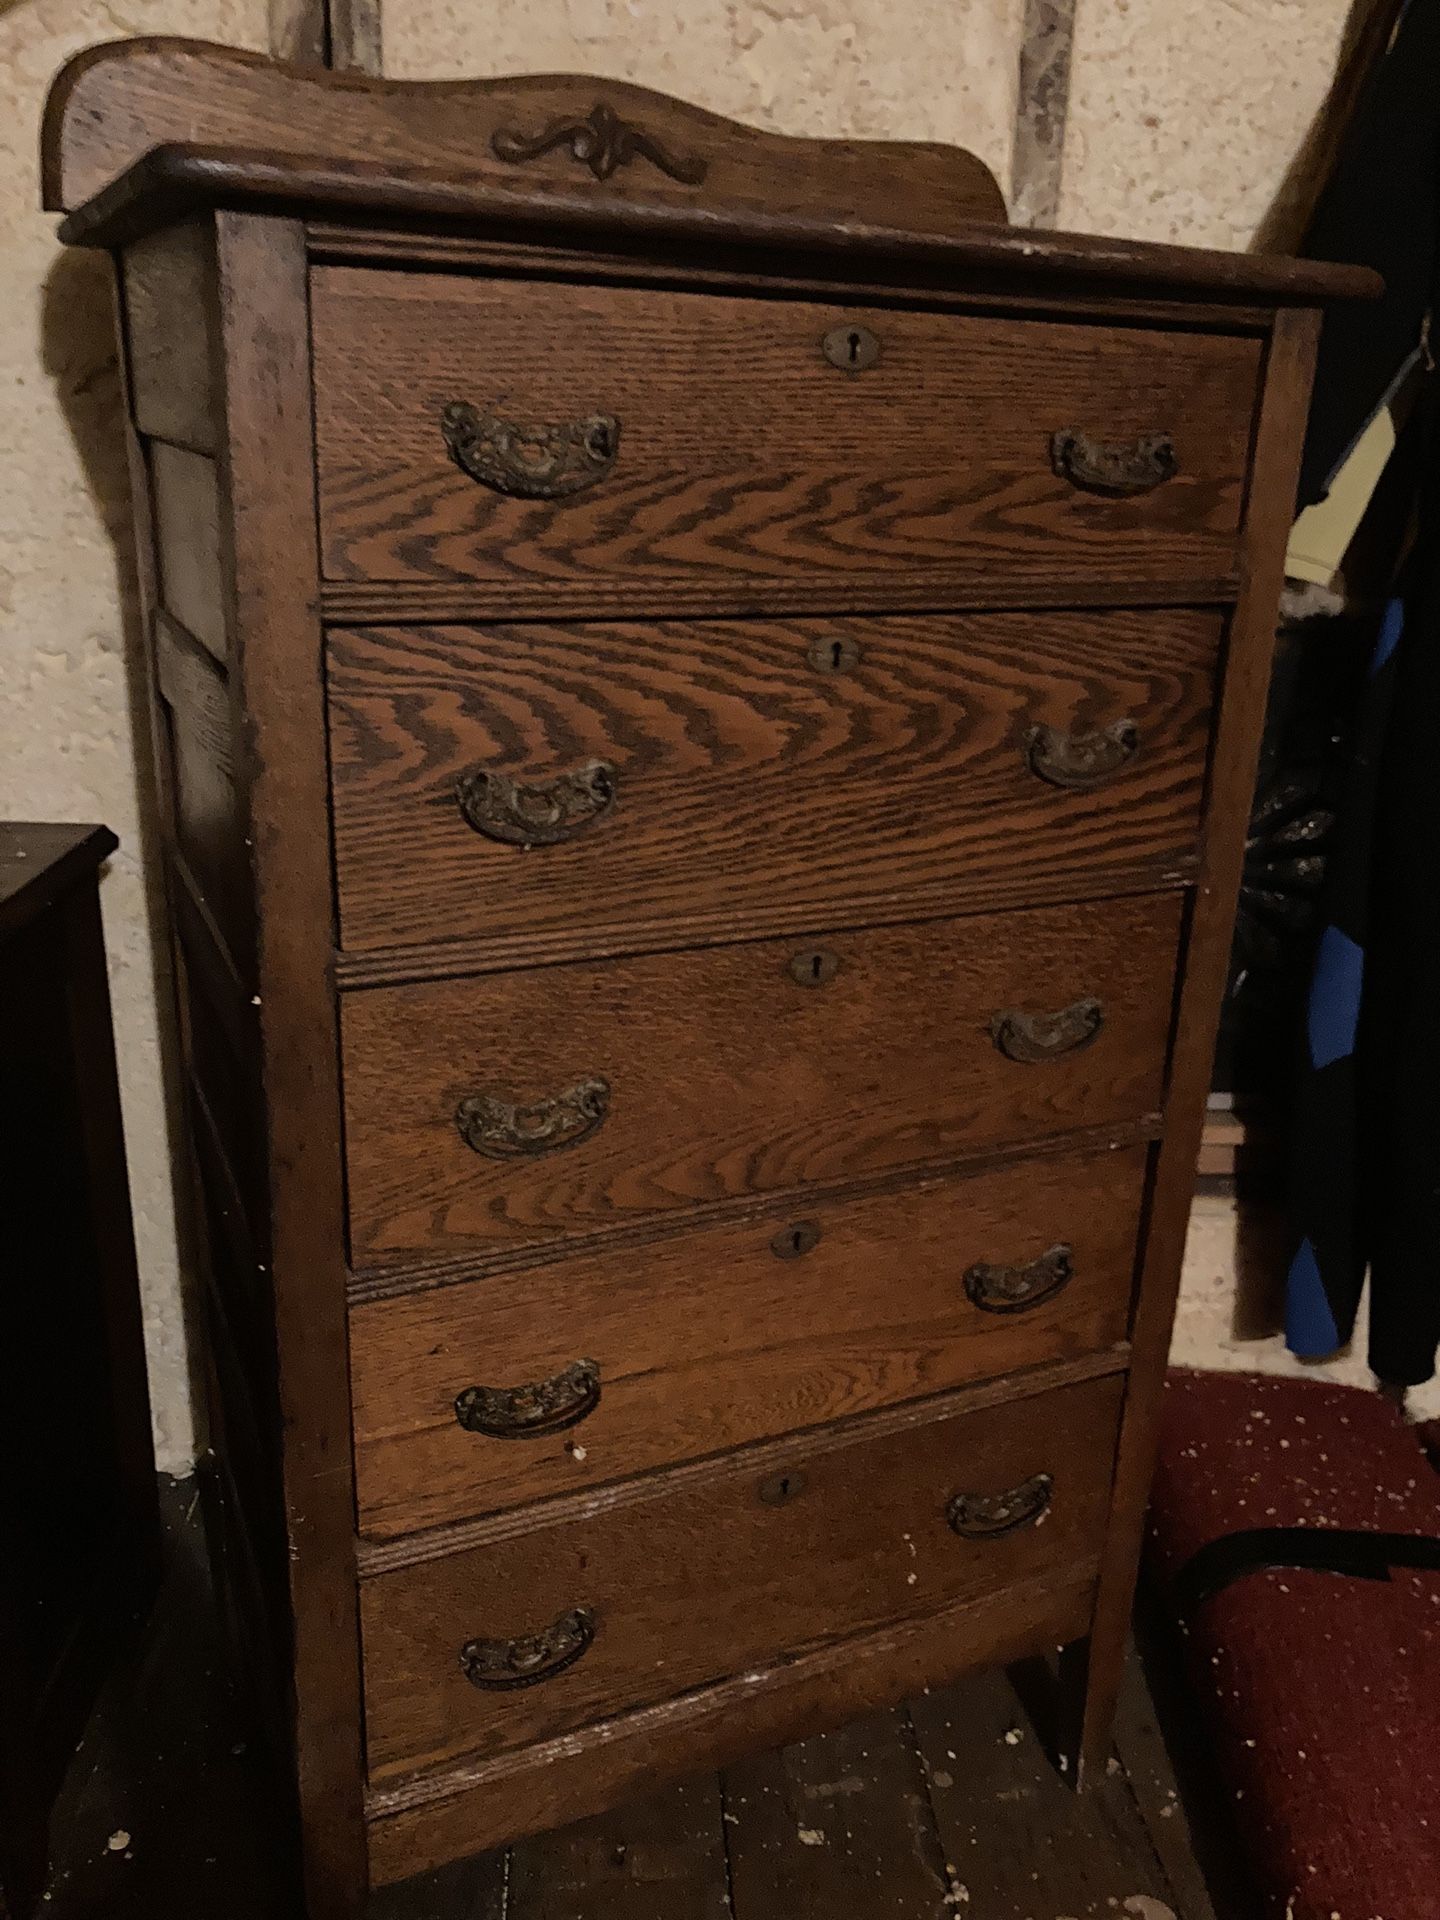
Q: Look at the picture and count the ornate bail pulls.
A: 10